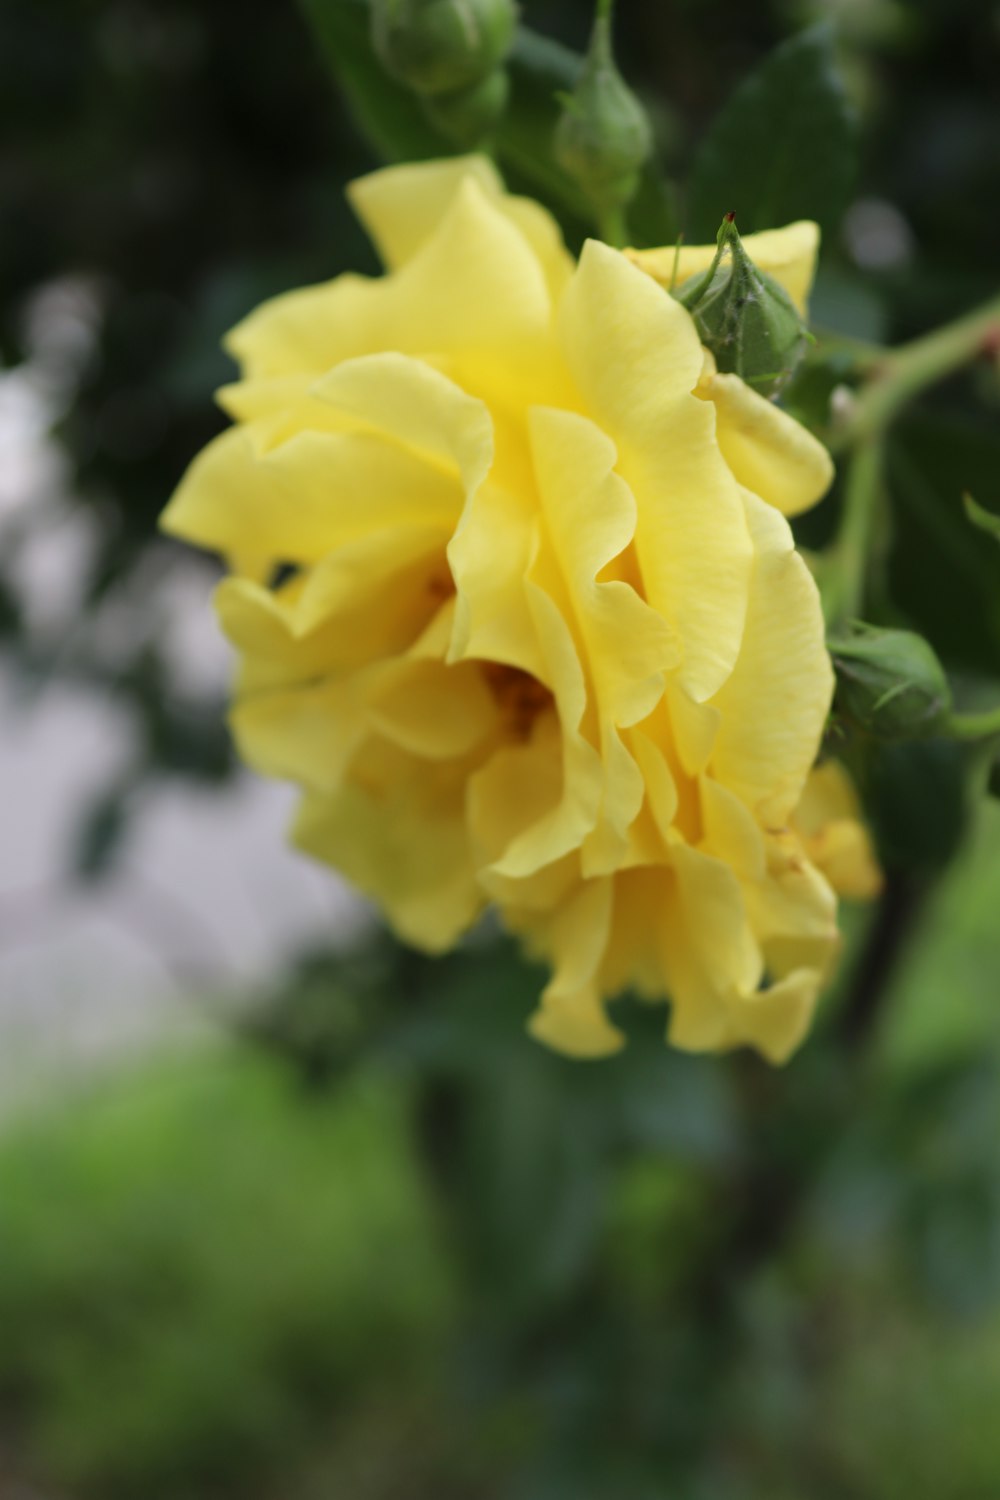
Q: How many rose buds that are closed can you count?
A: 4